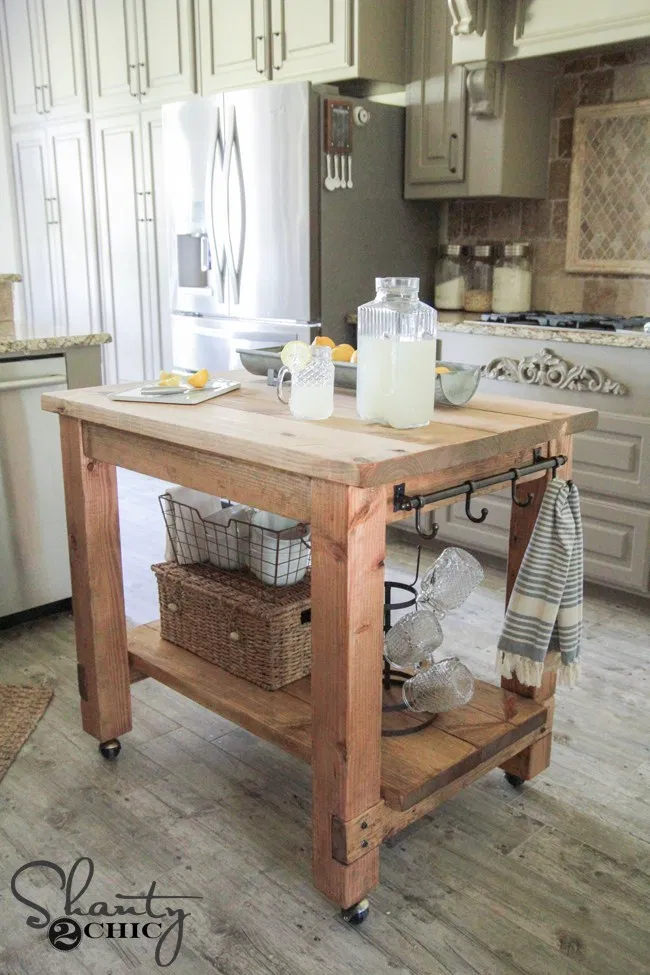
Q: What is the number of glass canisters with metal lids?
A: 3